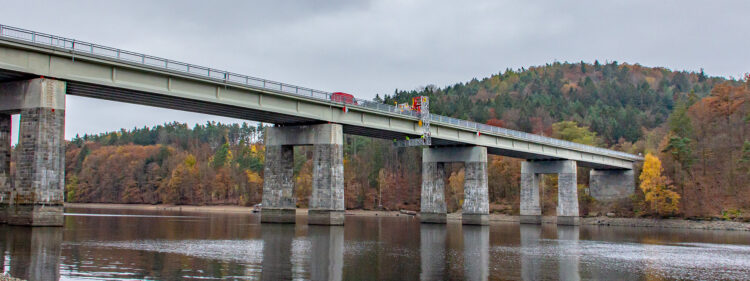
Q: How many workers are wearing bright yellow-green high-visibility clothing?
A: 3